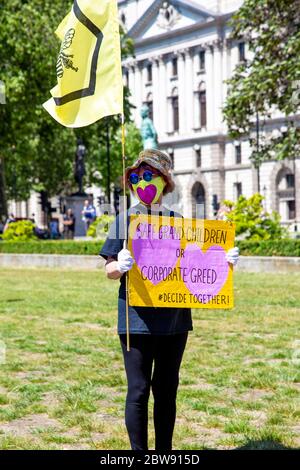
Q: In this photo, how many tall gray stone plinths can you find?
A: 1